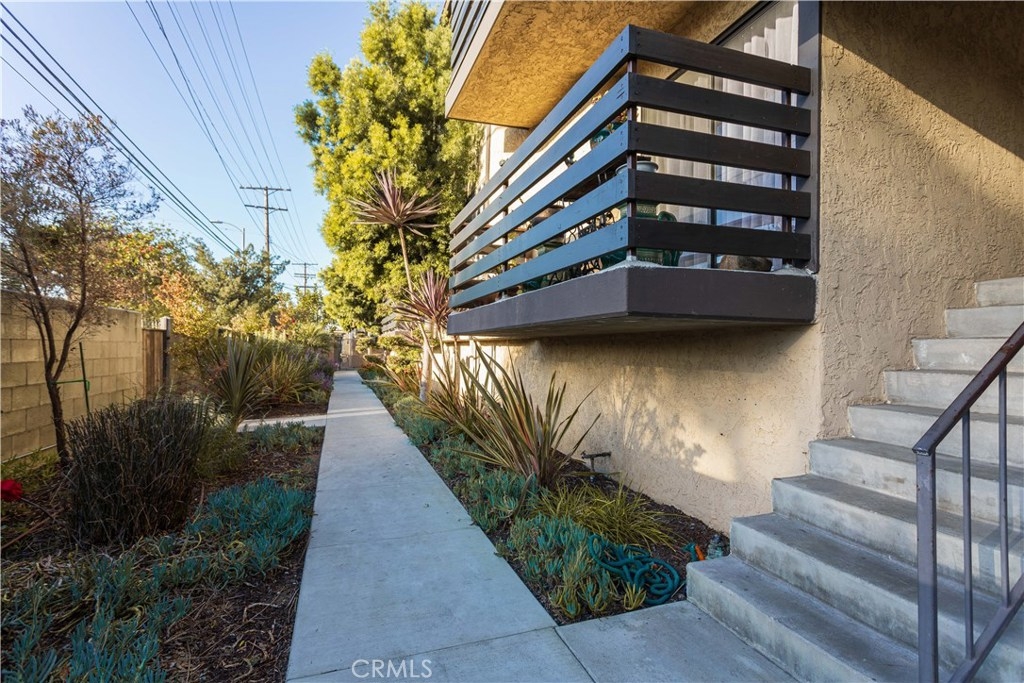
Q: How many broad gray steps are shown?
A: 9